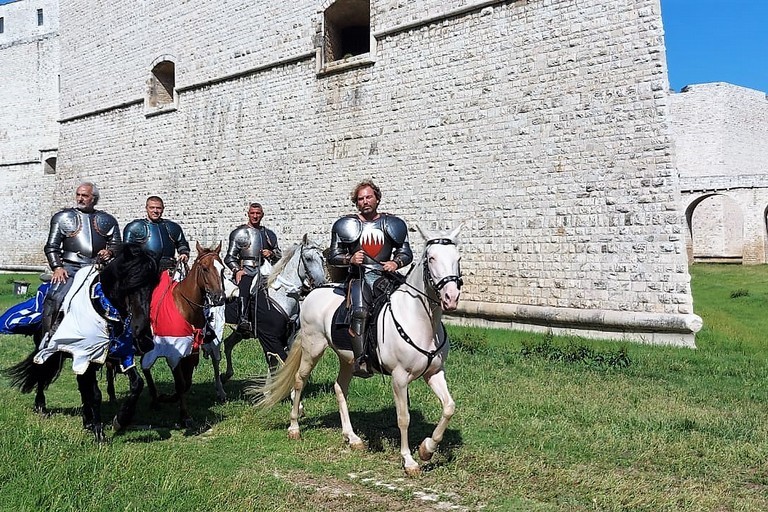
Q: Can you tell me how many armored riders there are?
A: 4